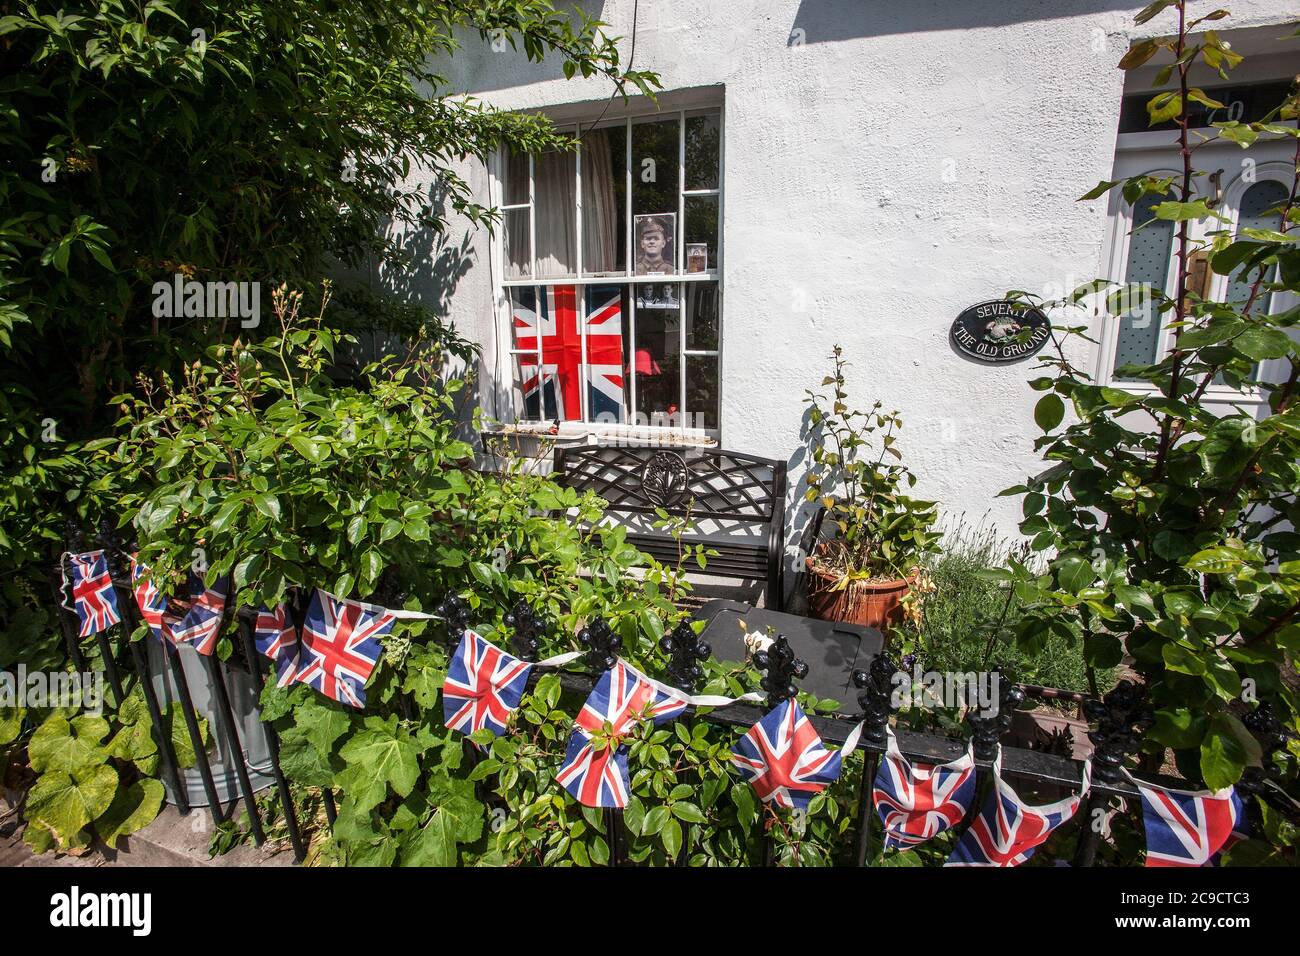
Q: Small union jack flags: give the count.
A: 11